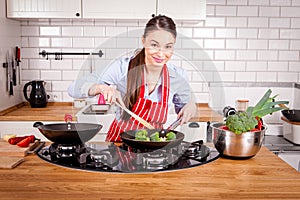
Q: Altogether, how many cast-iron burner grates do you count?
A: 4